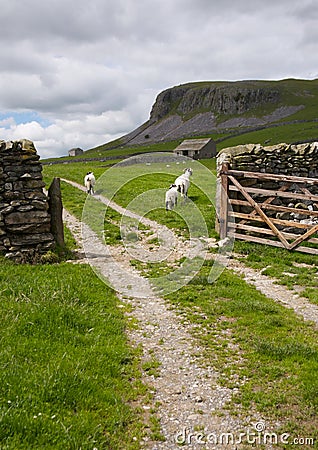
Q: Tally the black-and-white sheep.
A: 3